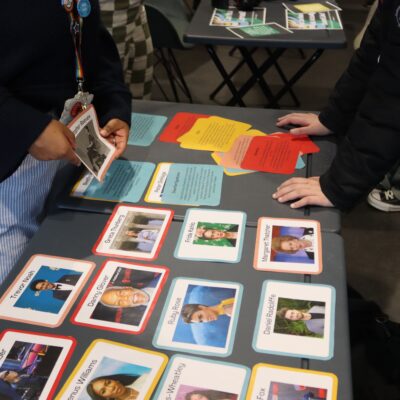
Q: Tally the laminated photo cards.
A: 12